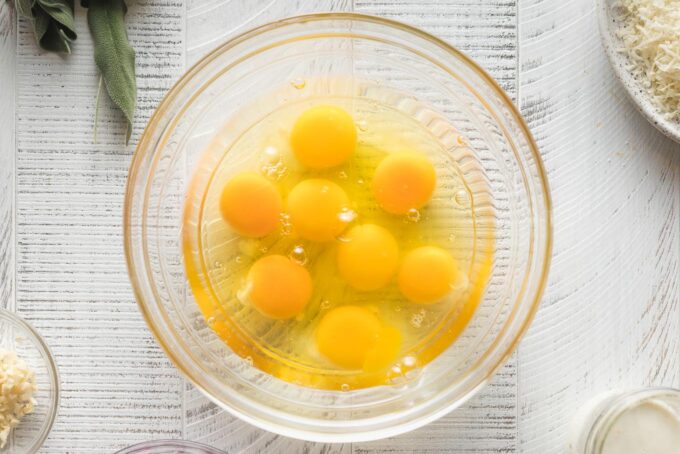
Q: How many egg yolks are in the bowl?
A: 8